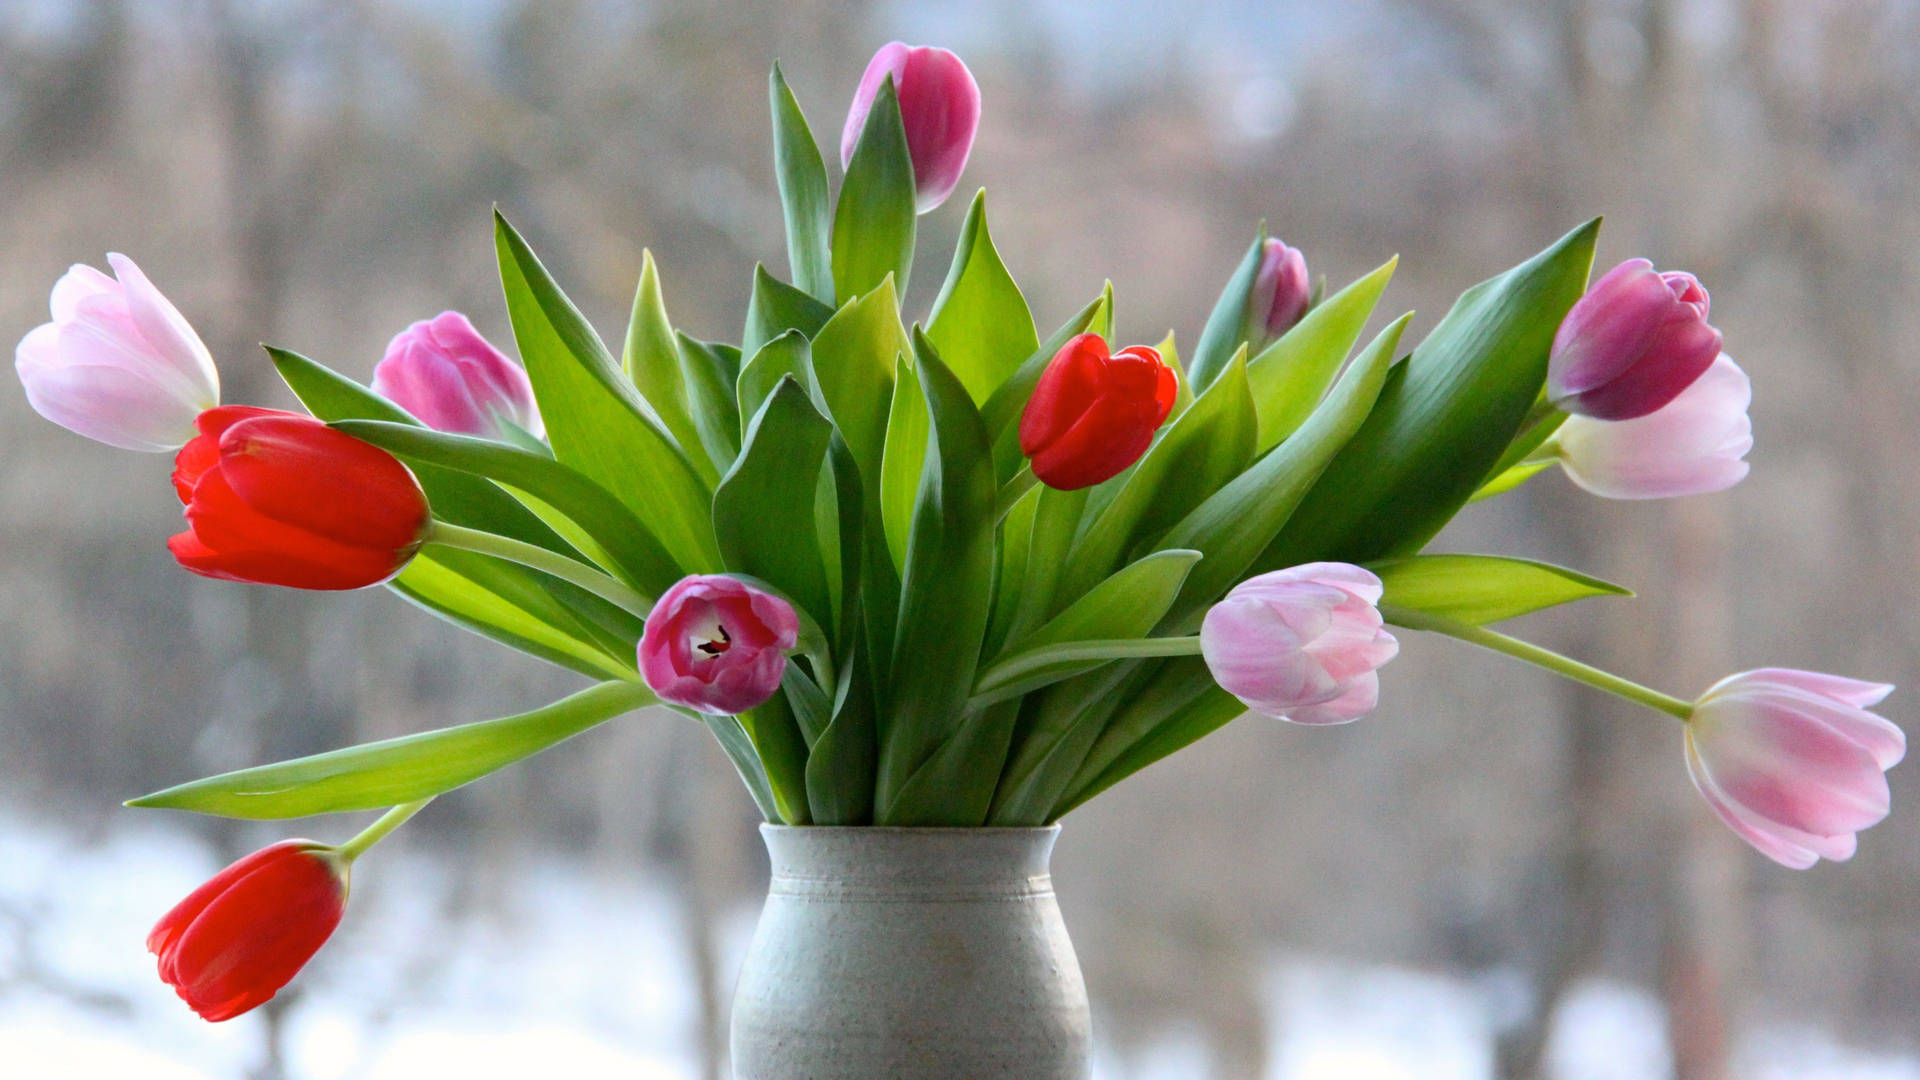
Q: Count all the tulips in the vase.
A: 12